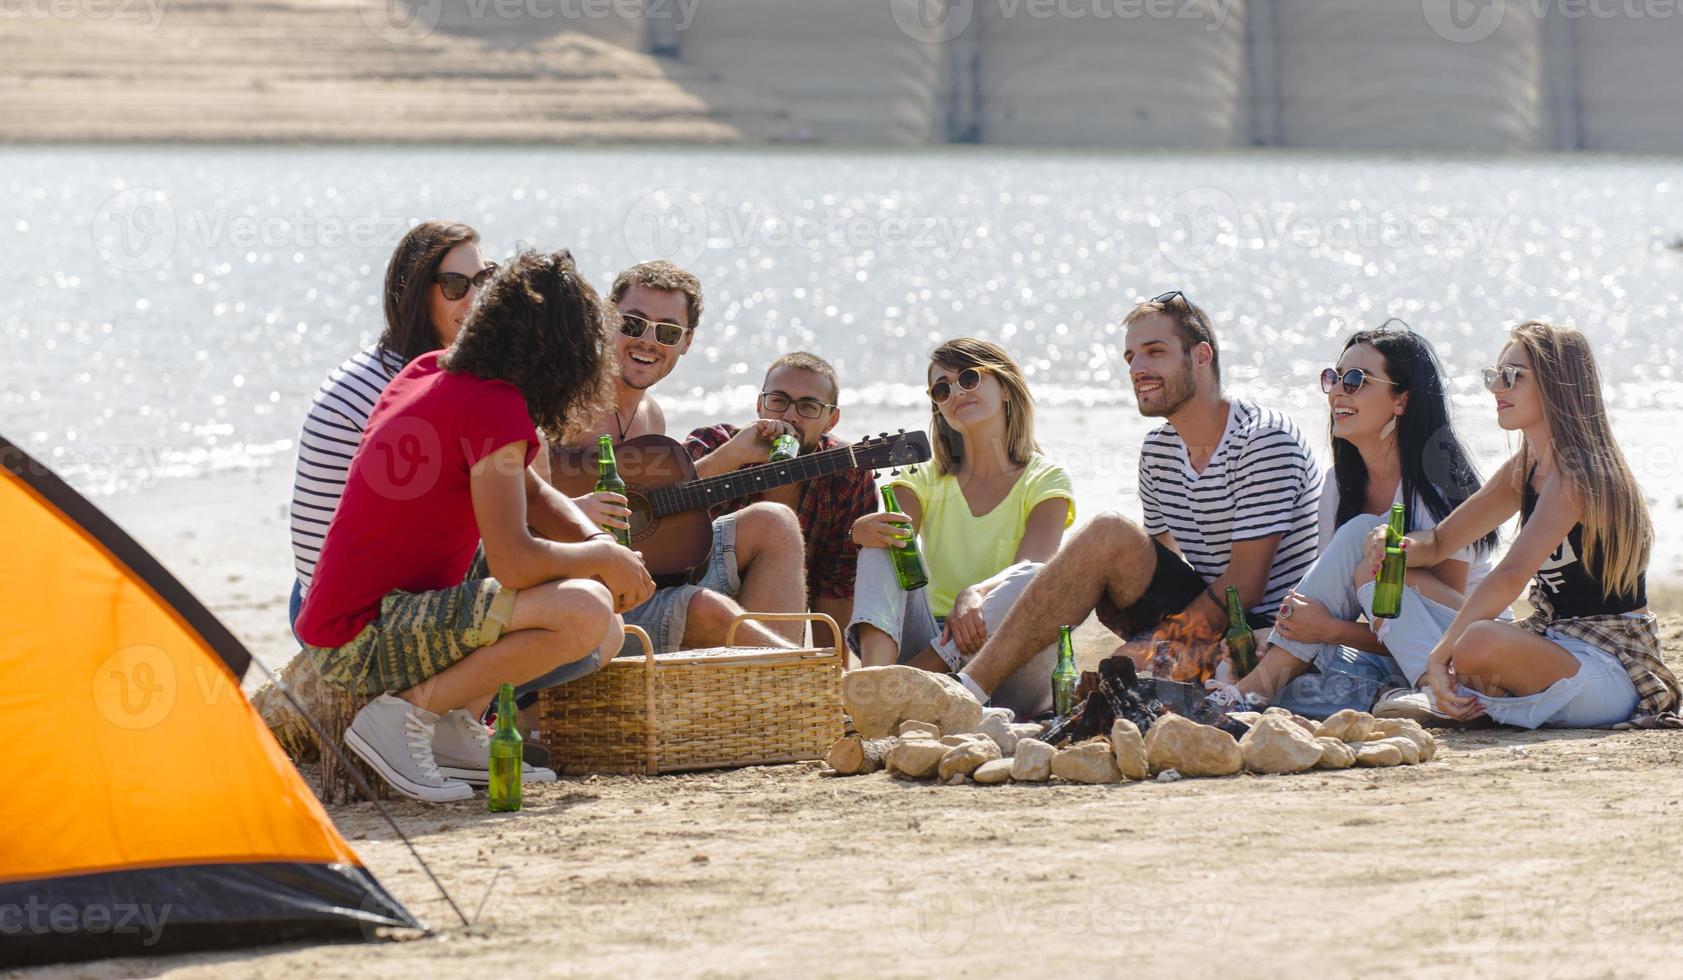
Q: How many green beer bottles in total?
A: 7